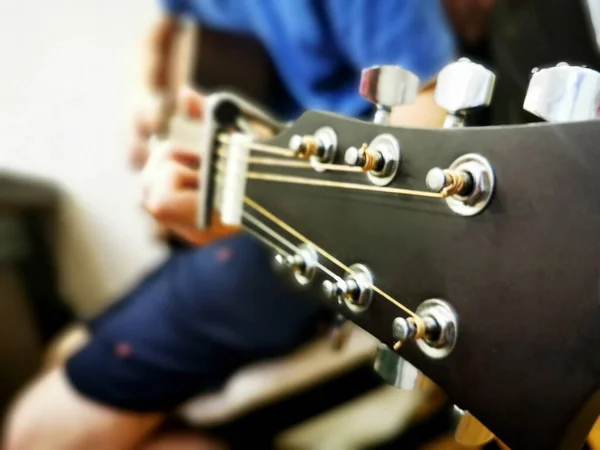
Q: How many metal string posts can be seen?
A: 6